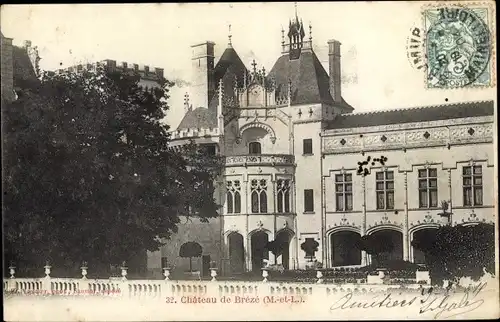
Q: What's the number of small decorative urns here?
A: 9